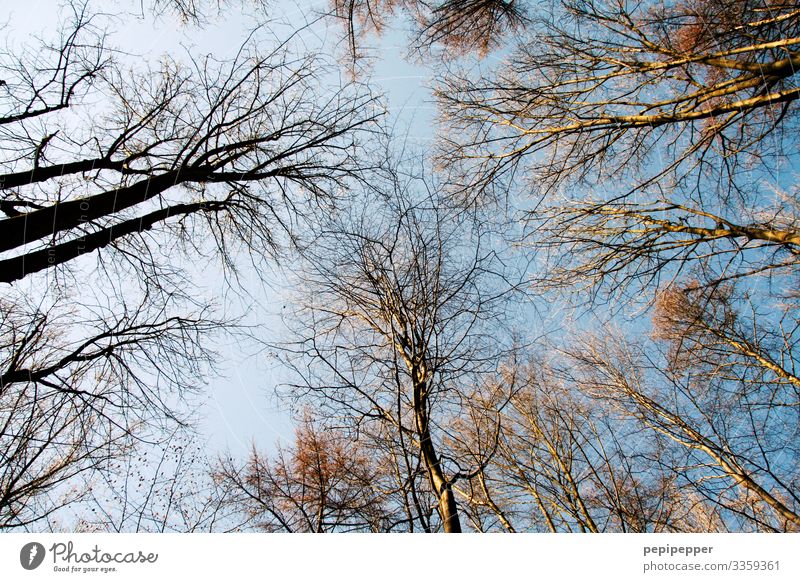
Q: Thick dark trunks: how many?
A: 3